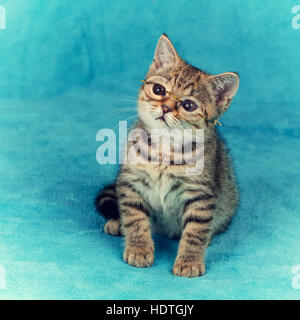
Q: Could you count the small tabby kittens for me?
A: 1